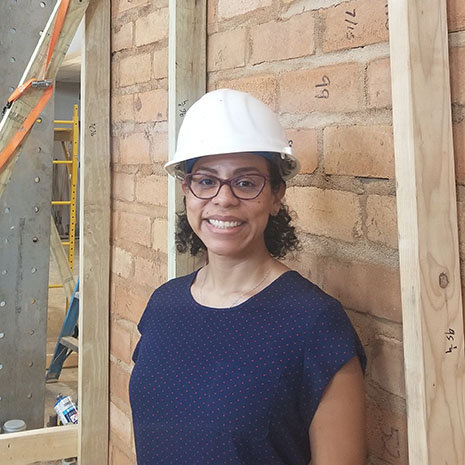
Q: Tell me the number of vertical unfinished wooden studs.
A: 3